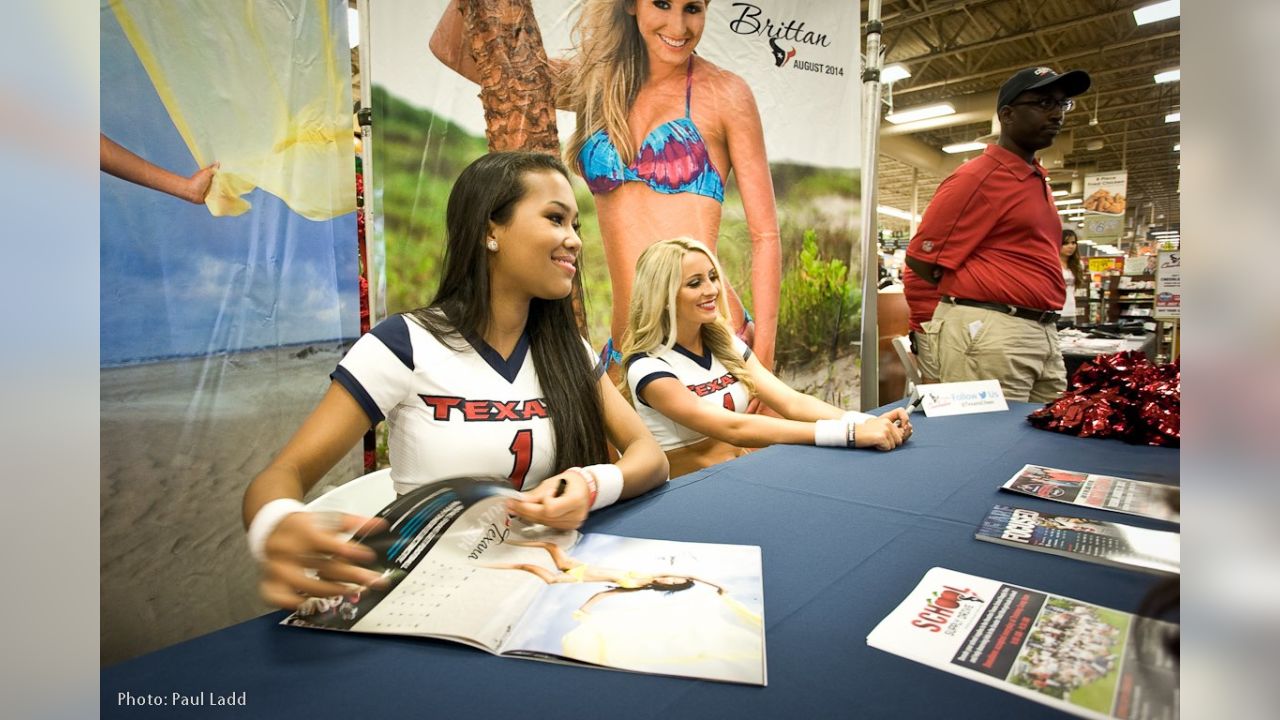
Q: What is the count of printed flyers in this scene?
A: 3